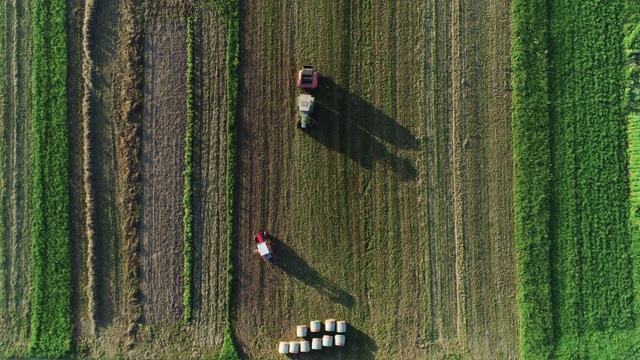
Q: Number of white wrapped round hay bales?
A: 10